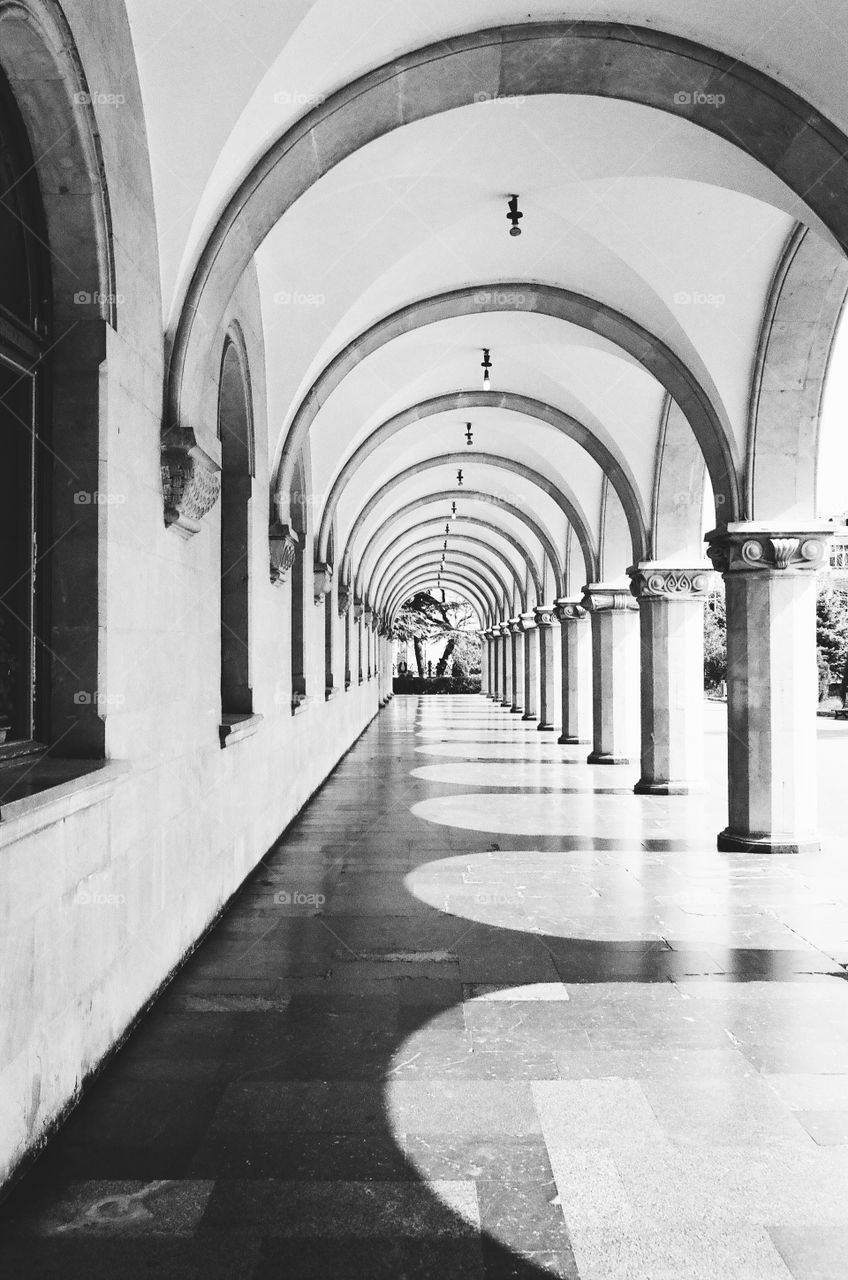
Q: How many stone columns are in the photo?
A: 11